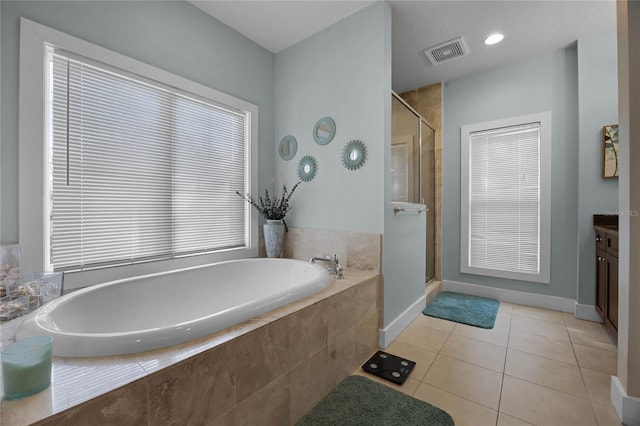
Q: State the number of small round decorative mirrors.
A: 4